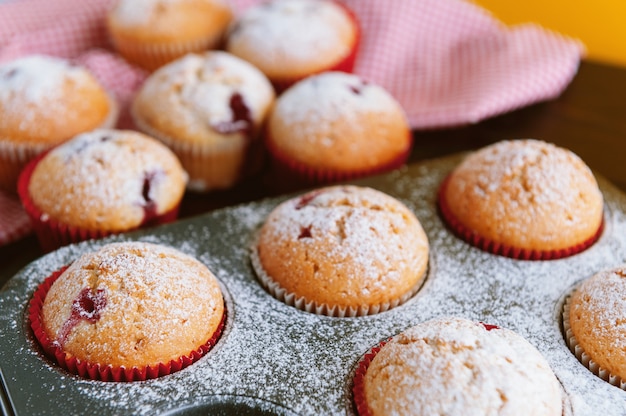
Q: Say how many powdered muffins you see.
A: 11